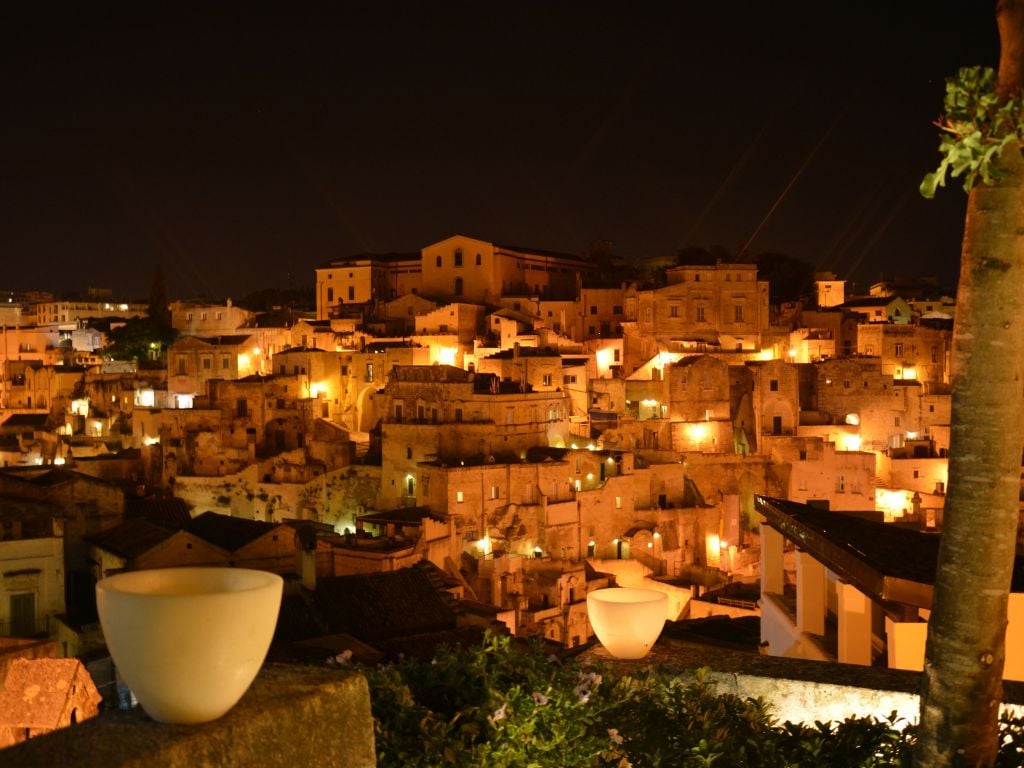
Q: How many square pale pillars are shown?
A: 4